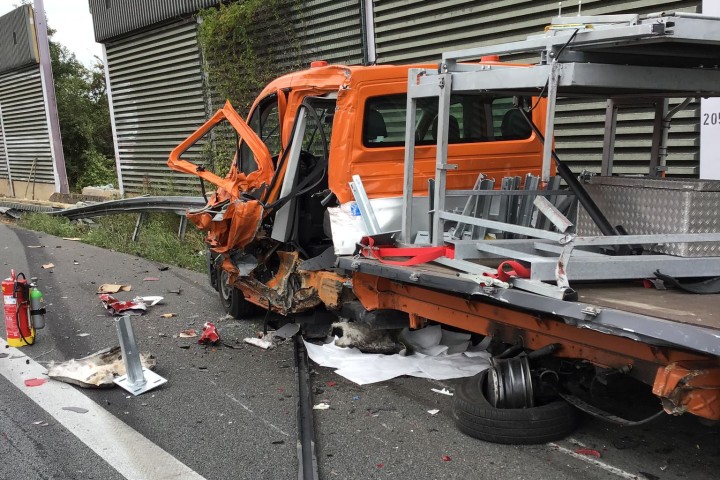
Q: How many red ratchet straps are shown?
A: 2